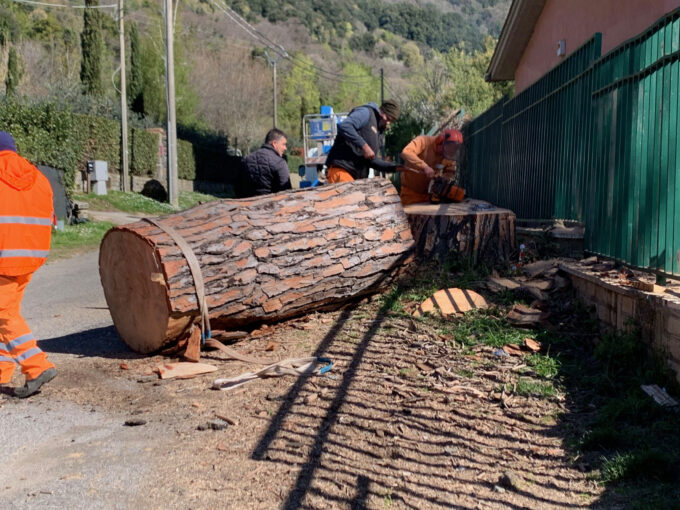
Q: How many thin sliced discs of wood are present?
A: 1